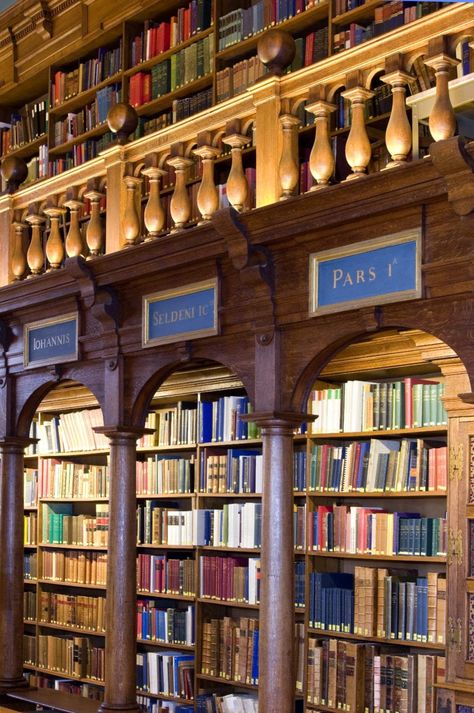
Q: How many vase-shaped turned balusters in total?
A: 15